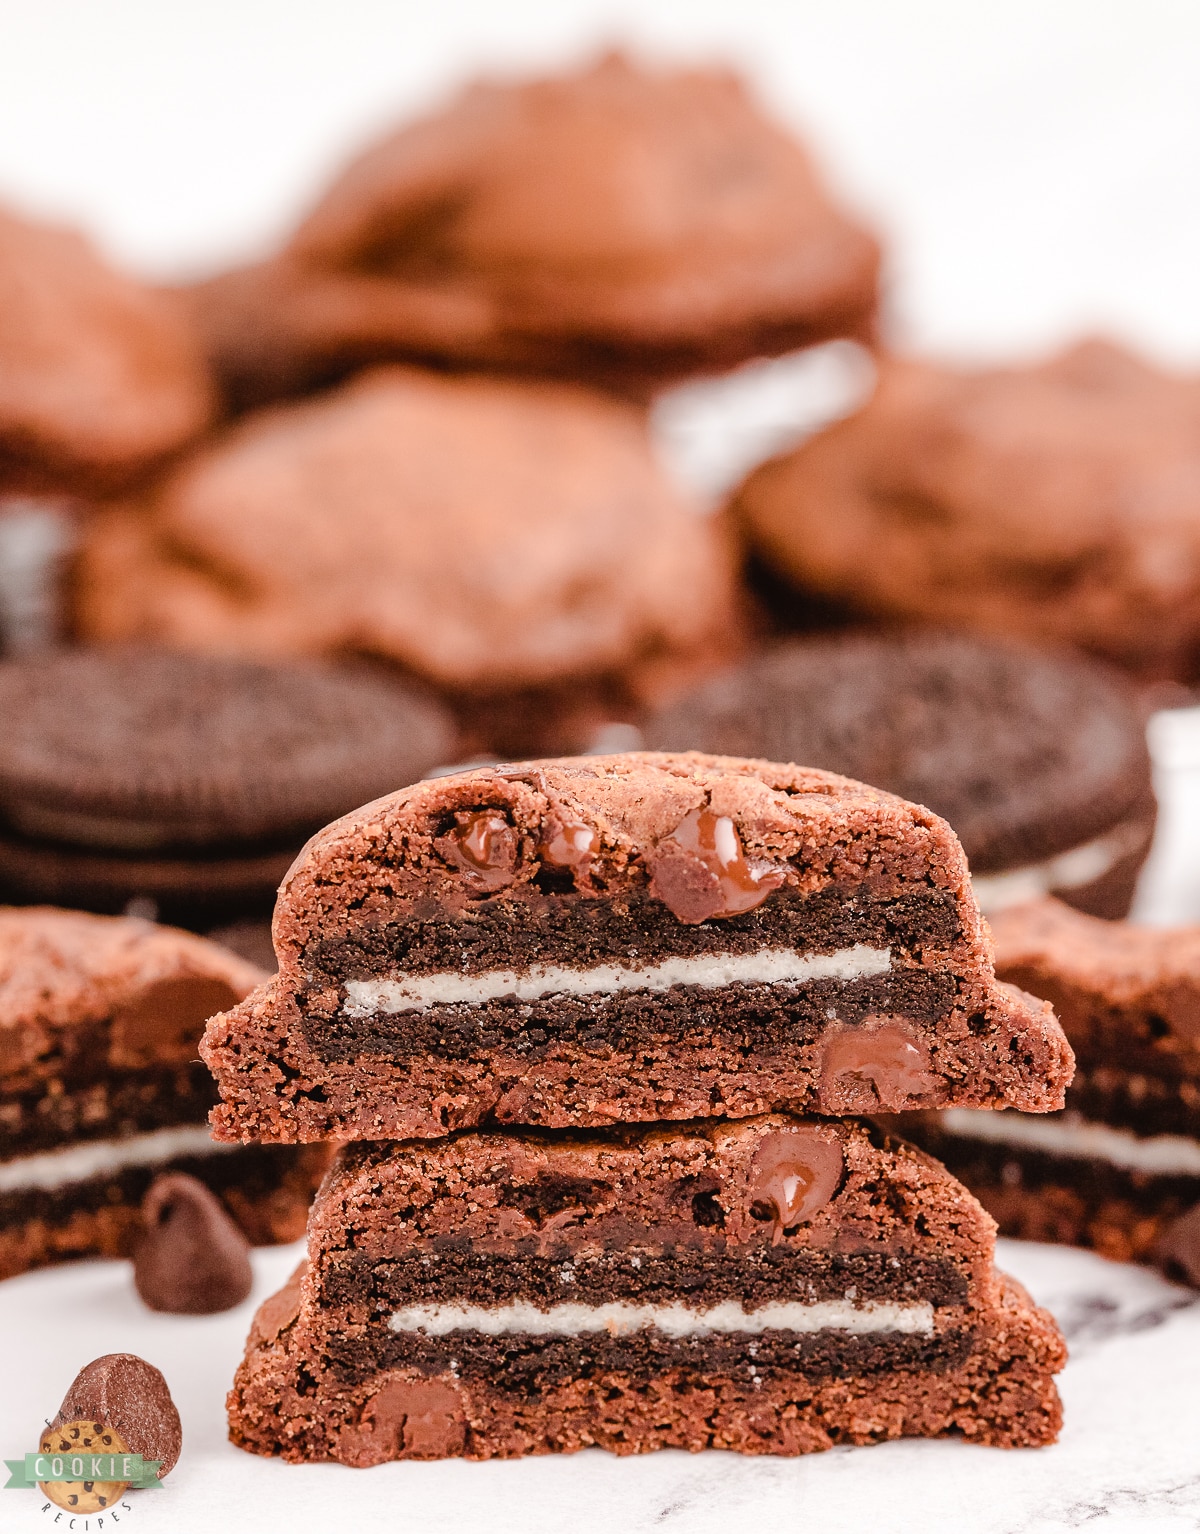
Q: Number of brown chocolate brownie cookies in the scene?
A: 8